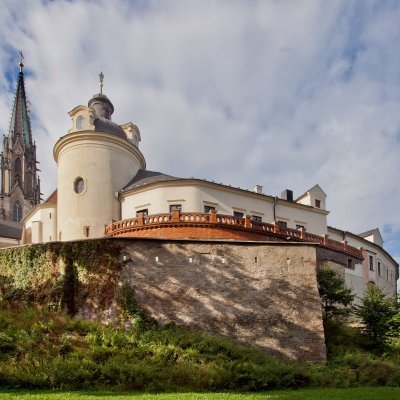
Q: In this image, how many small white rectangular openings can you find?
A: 4